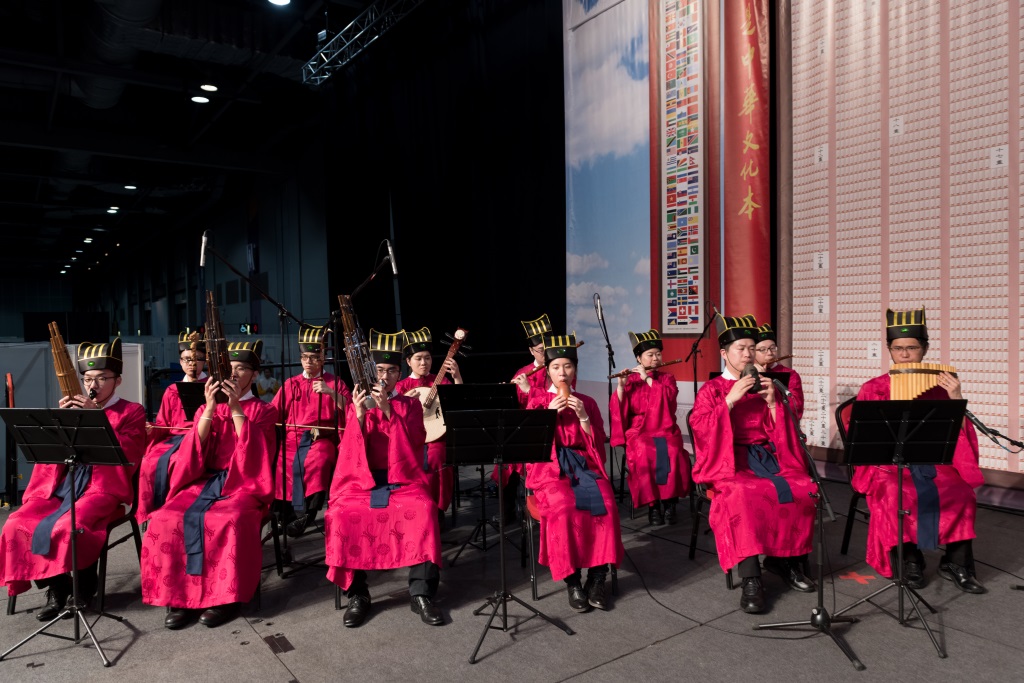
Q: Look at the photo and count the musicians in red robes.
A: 12